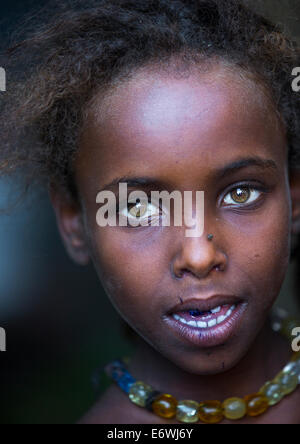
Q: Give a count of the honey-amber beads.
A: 3